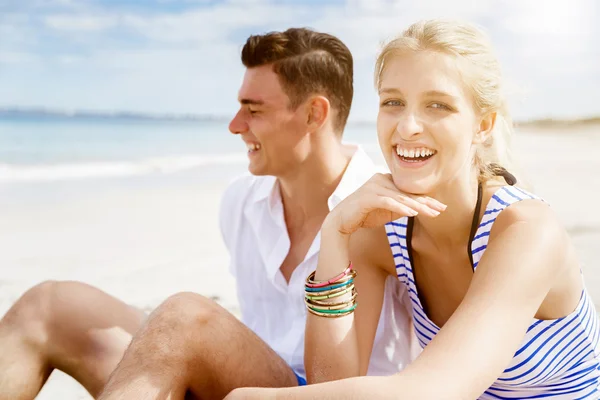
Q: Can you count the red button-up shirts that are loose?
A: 0